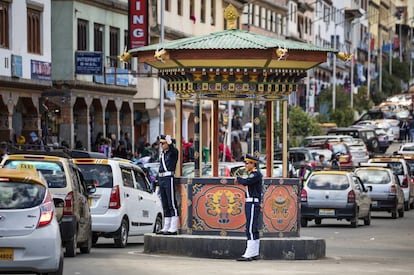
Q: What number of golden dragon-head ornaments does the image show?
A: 4